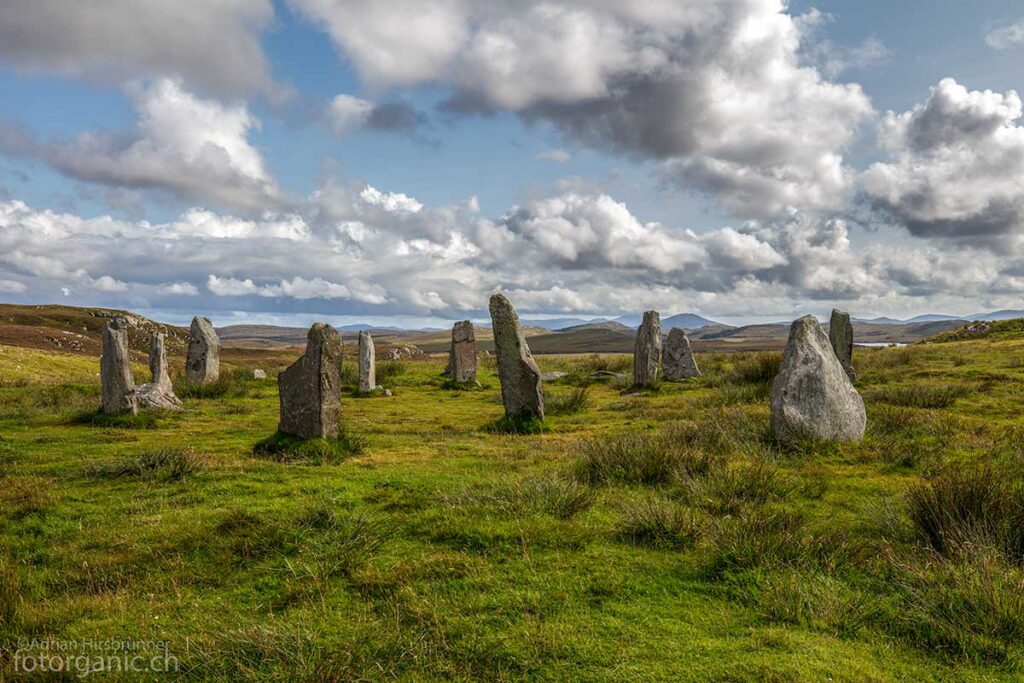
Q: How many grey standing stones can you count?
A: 11